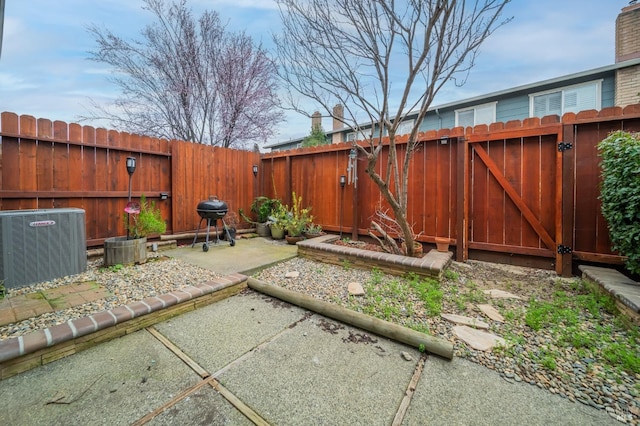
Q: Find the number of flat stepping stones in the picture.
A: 6